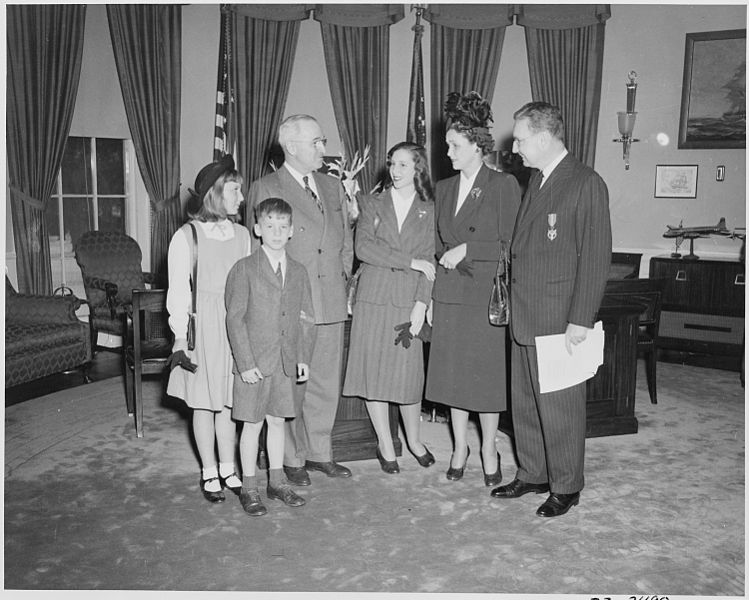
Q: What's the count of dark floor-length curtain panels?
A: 6